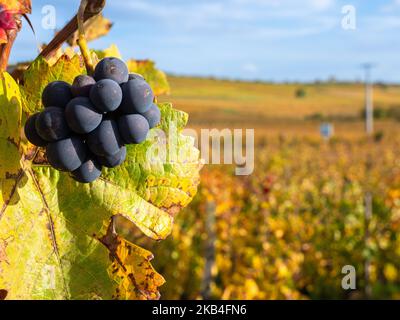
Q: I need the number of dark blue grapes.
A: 15